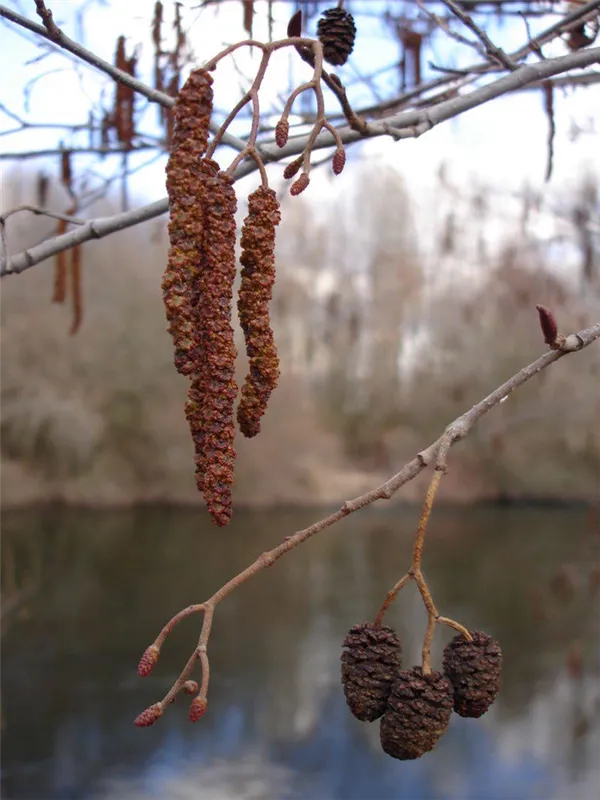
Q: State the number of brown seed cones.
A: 4